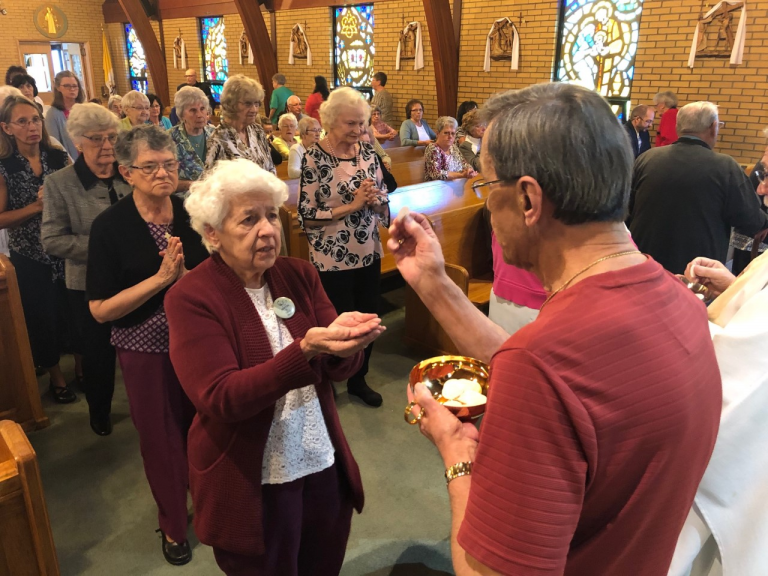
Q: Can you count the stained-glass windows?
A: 4